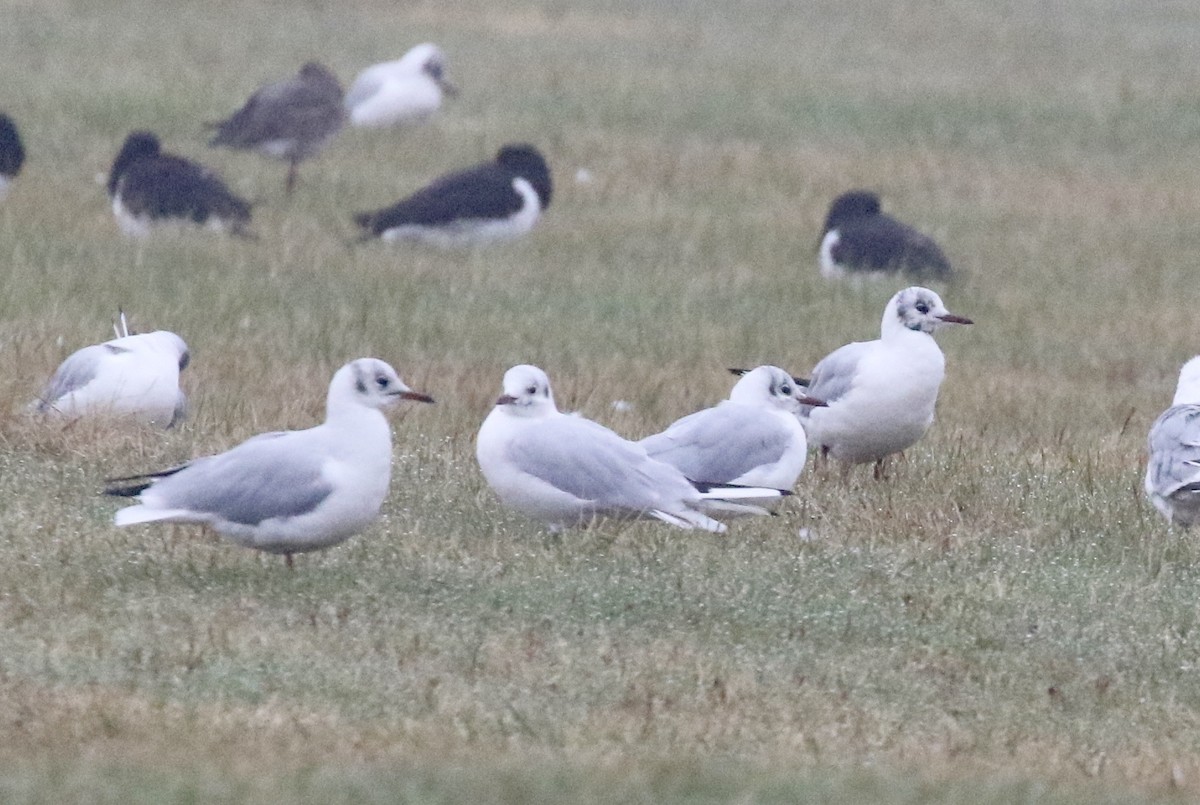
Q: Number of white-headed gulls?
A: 7